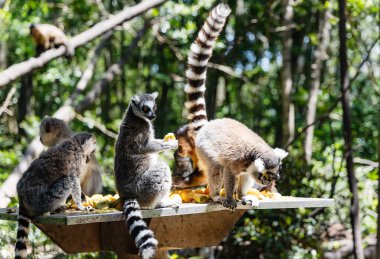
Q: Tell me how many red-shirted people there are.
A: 0